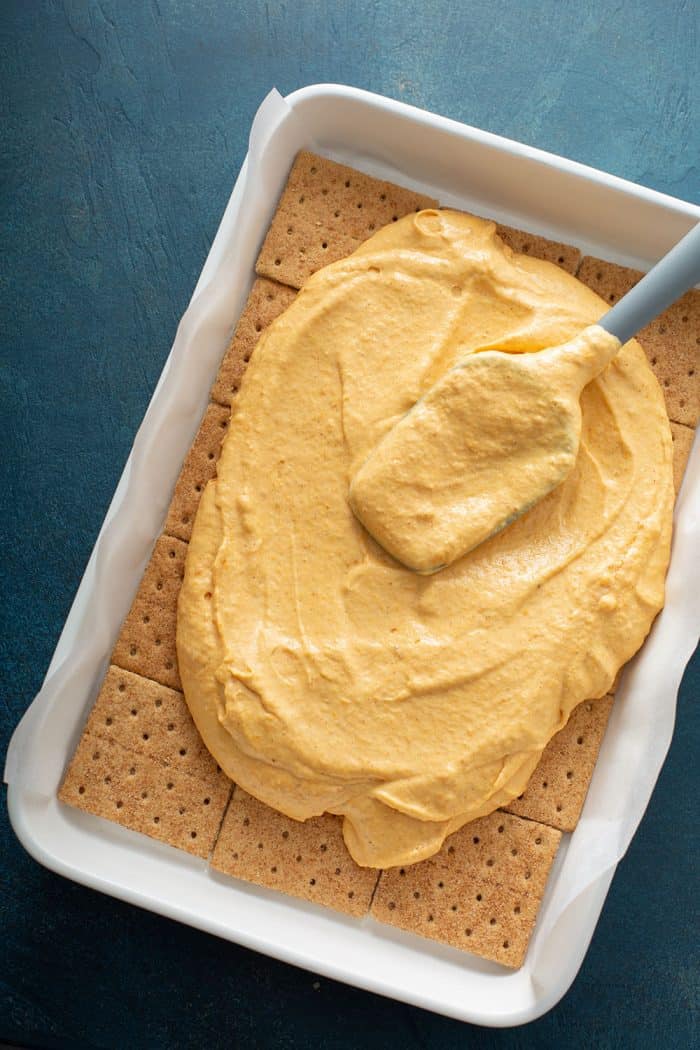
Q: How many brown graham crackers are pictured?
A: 11